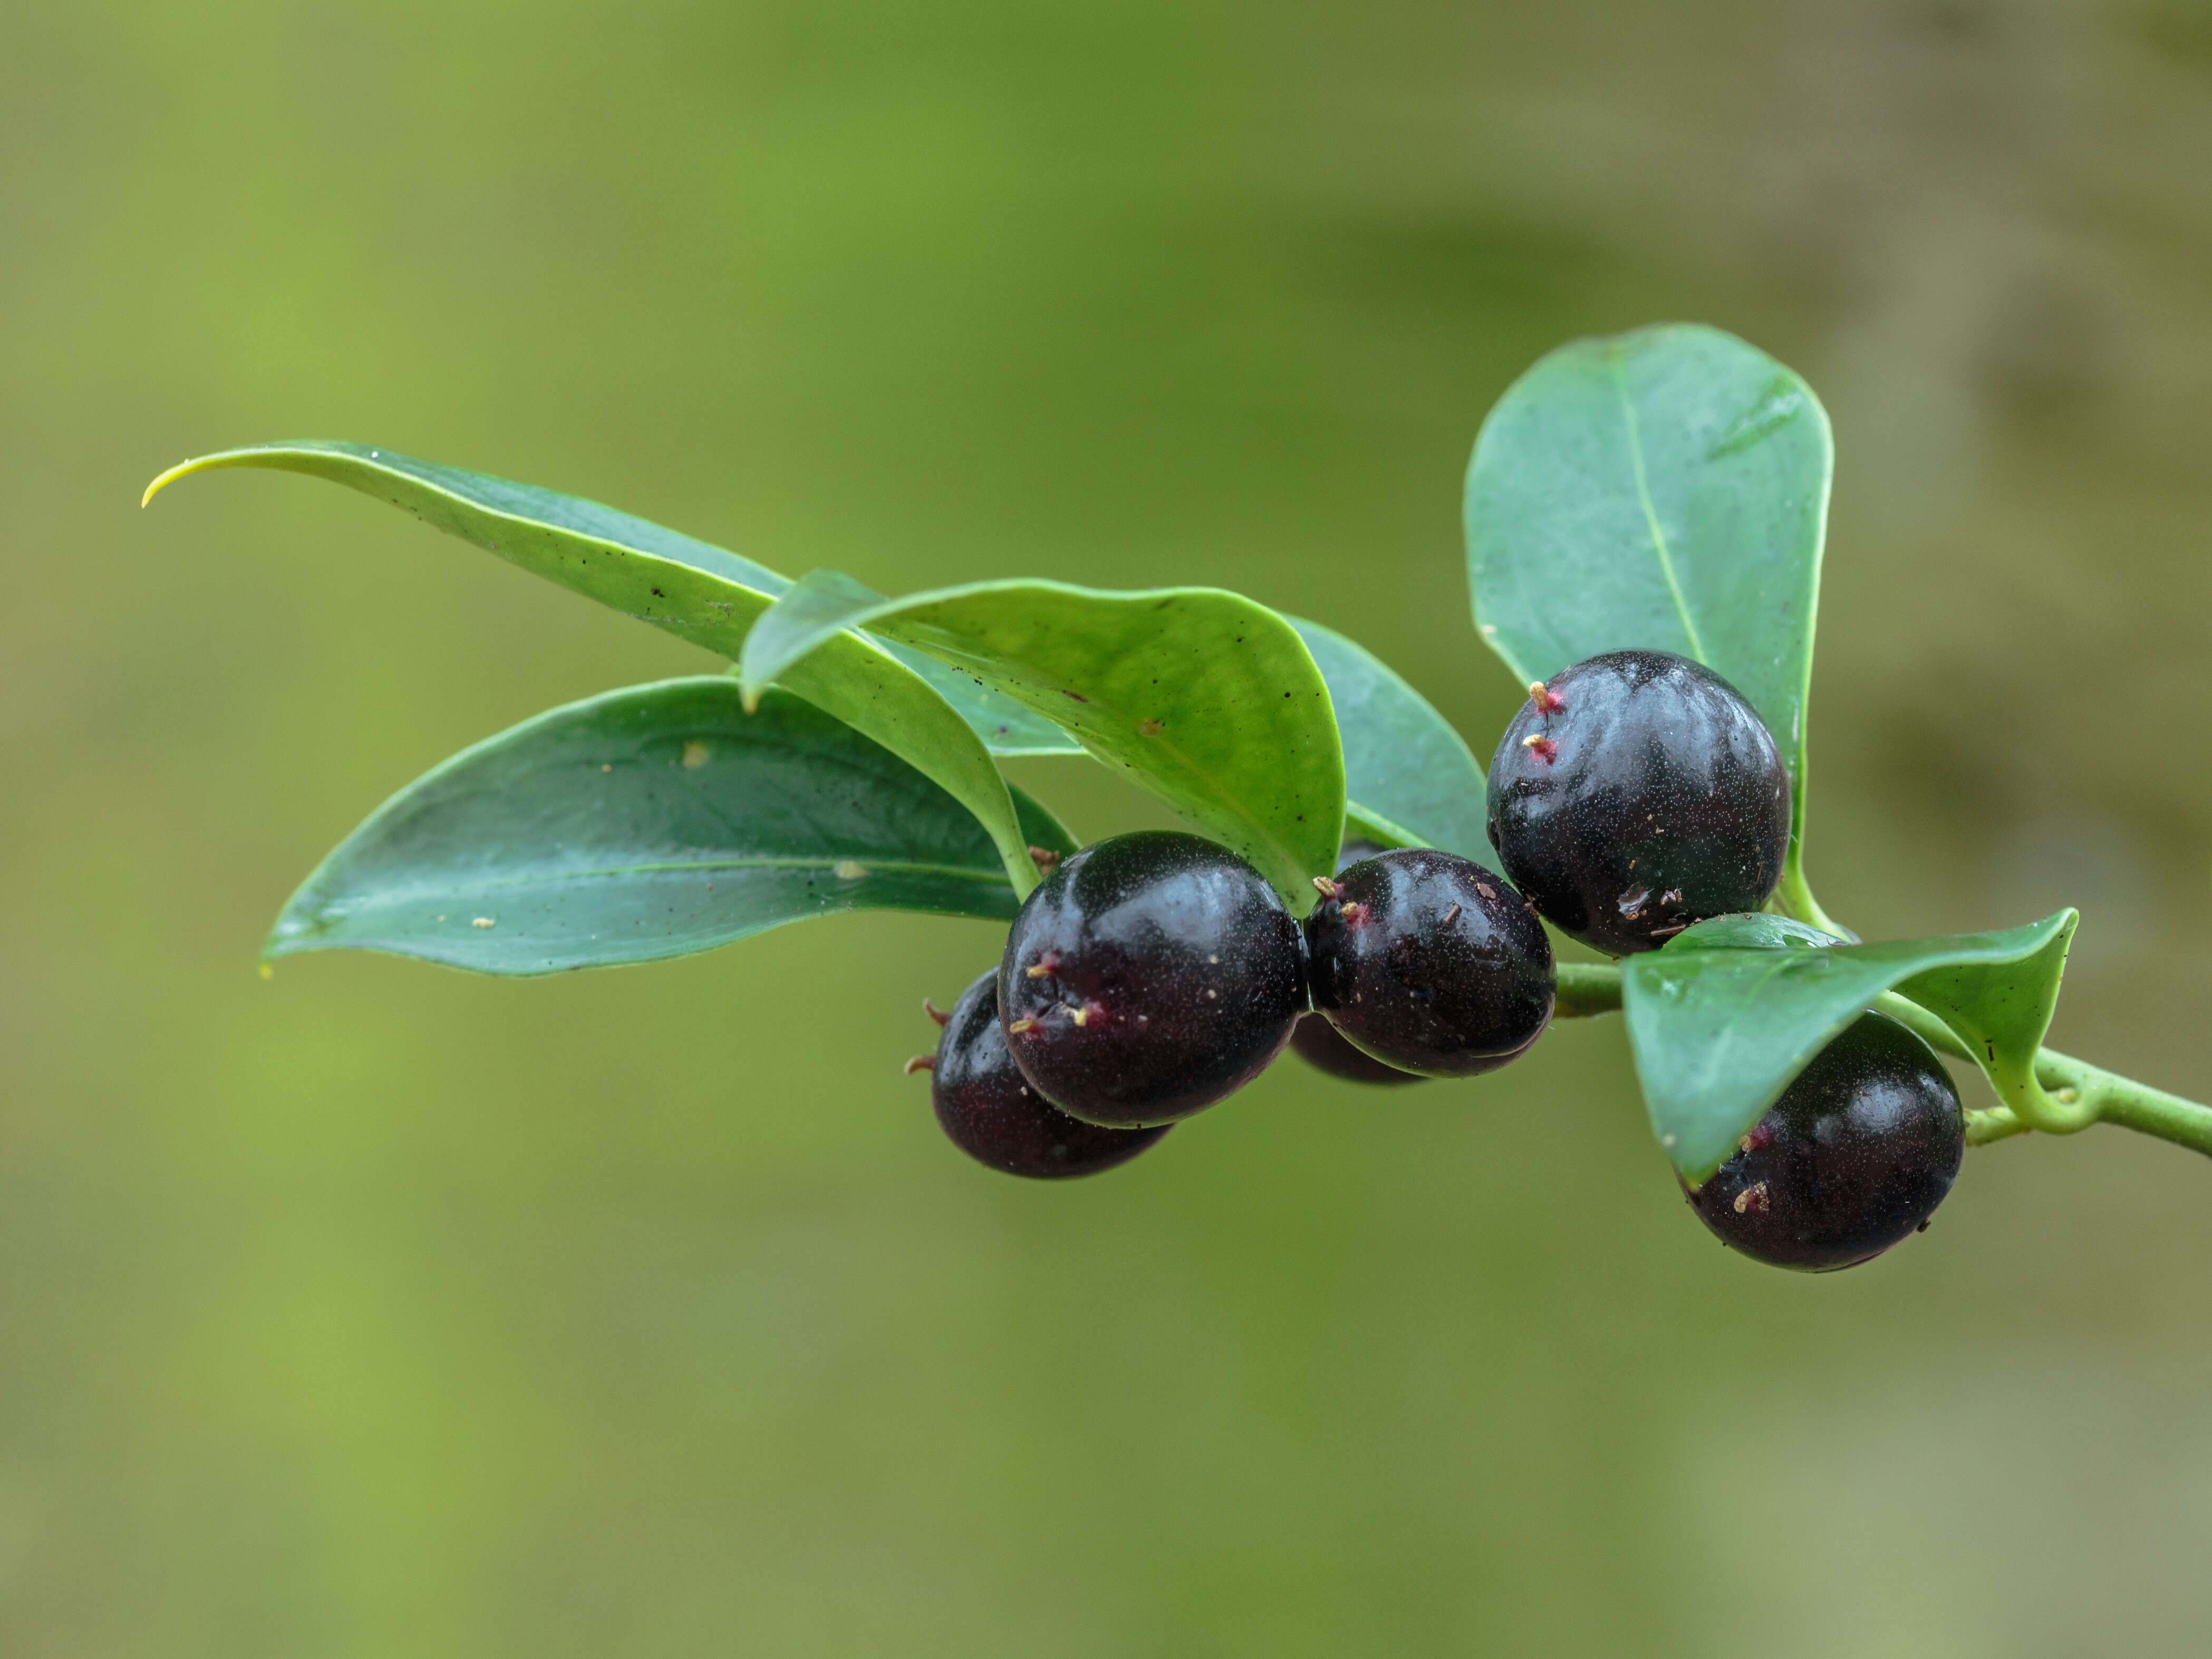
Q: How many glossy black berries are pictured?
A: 6